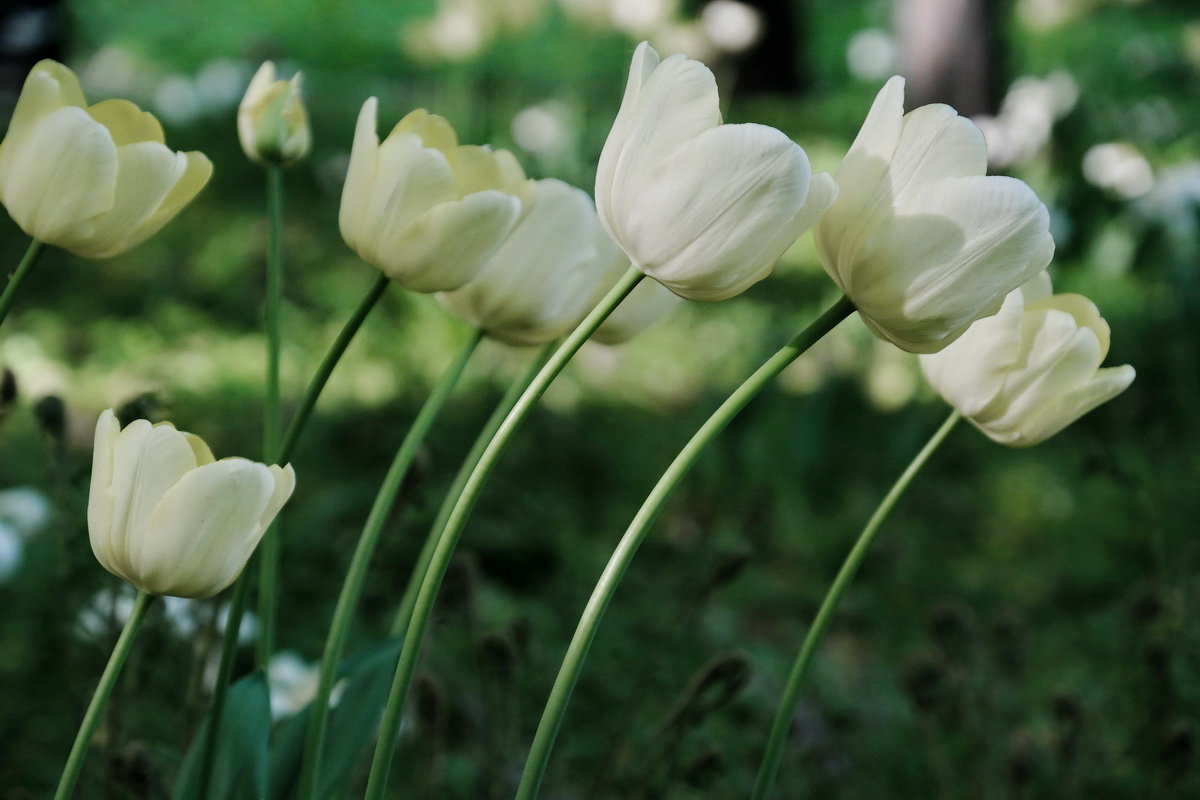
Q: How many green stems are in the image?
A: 9